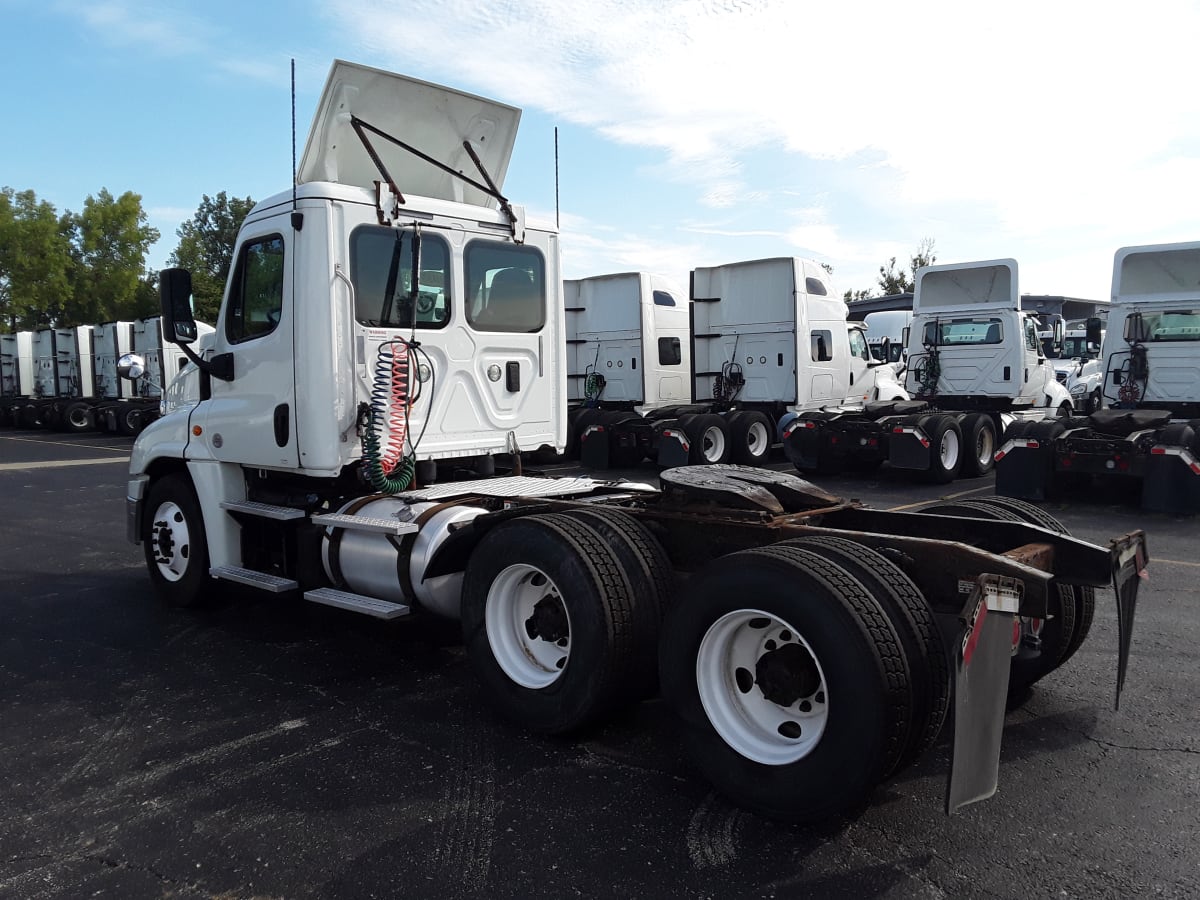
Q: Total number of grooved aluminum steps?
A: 4